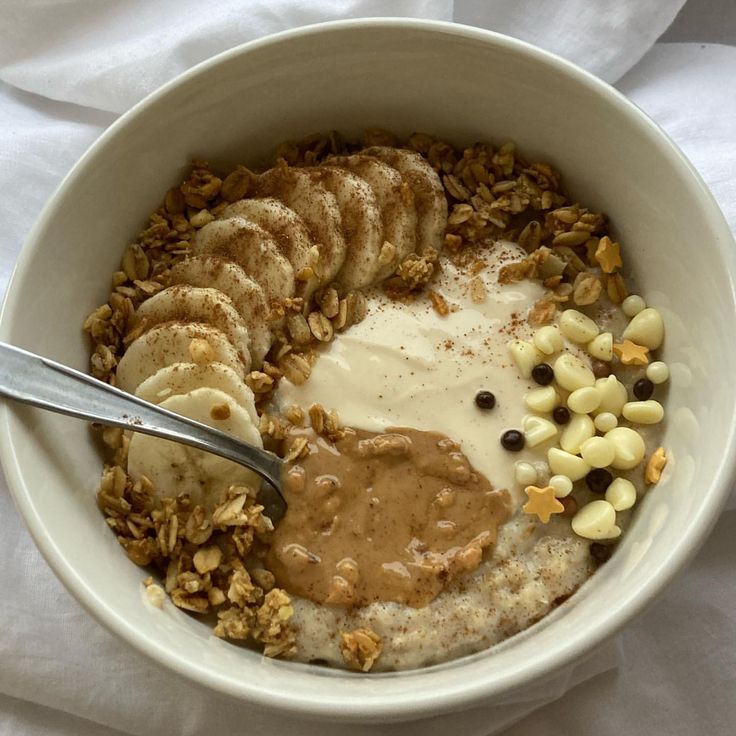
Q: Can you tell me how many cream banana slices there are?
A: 11